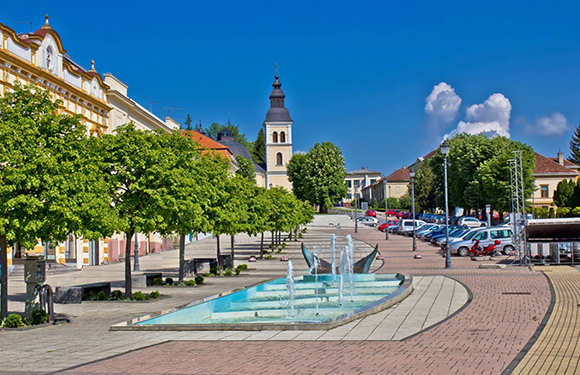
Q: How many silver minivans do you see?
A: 1